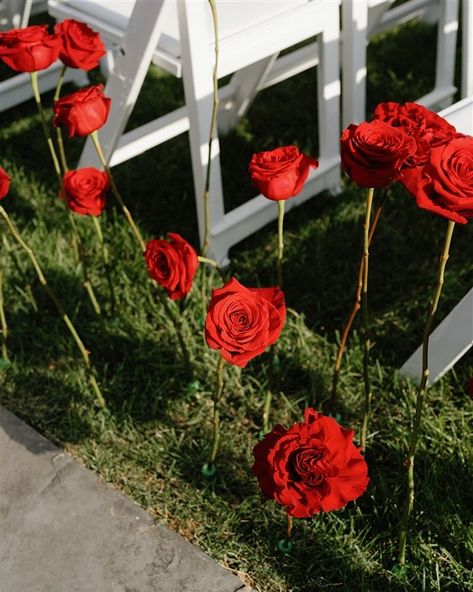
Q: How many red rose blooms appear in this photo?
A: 12